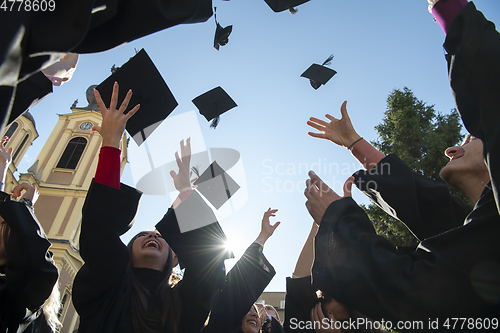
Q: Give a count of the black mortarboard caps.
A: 6